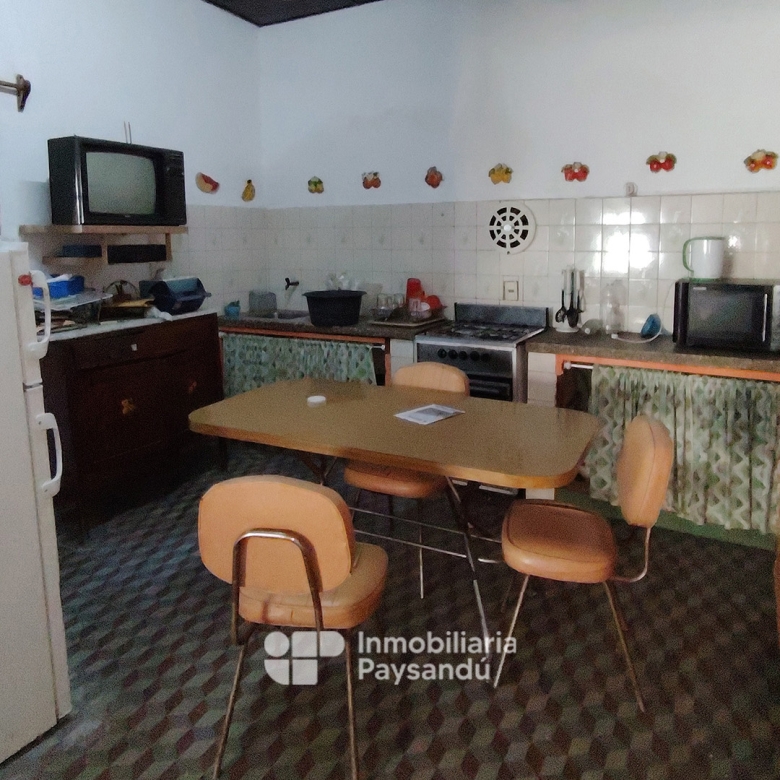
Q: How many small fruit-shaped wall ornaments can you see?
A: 9